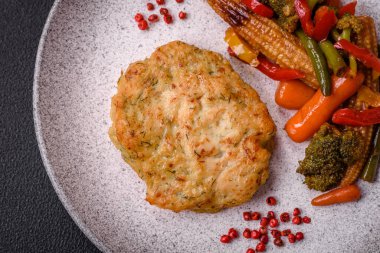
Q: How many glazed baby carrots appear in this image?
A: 3